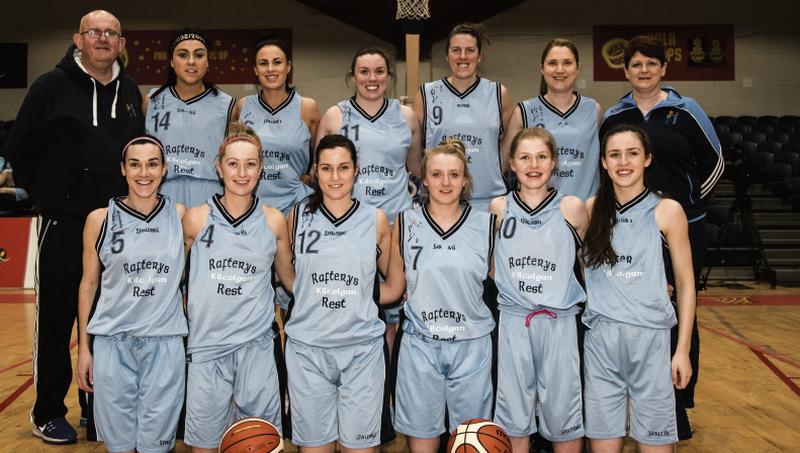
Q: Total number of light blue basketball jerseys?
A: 11